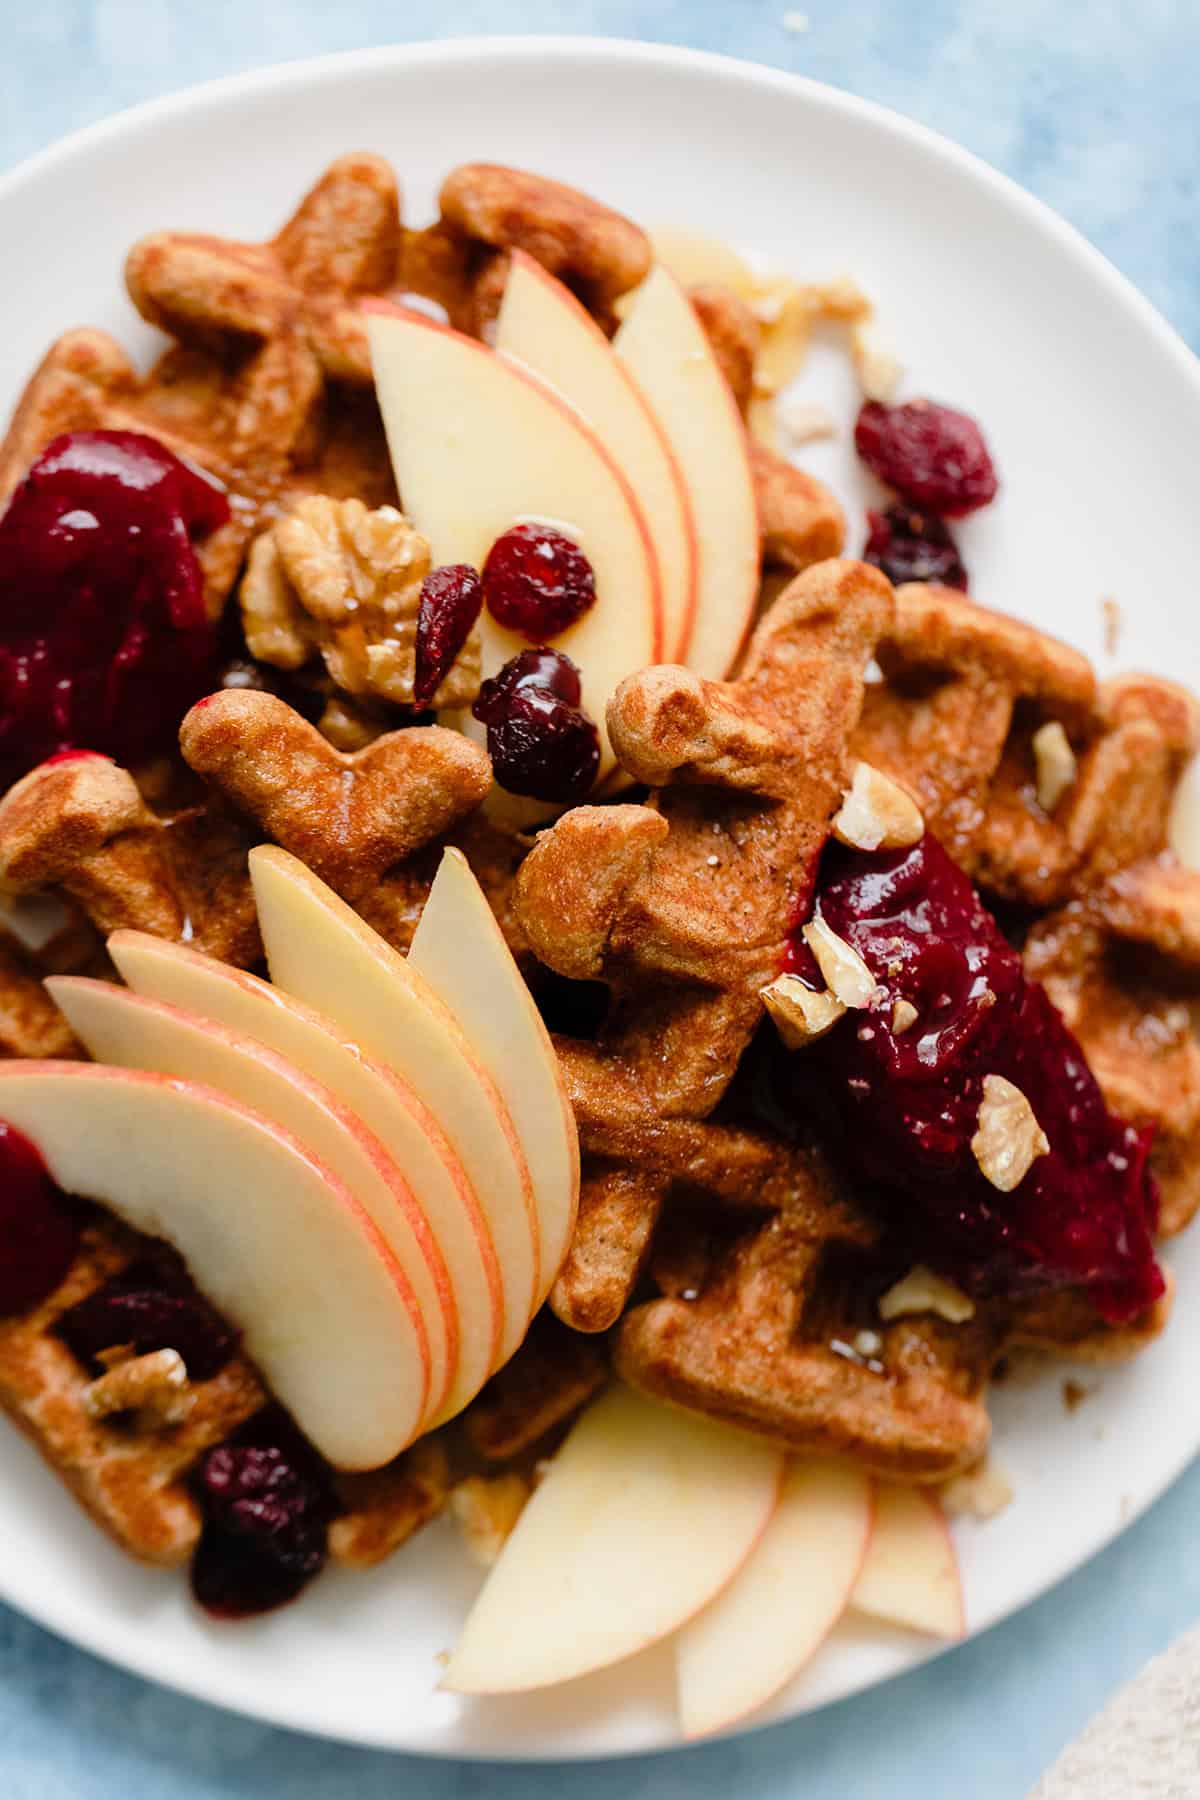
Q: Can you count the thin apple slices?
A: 11